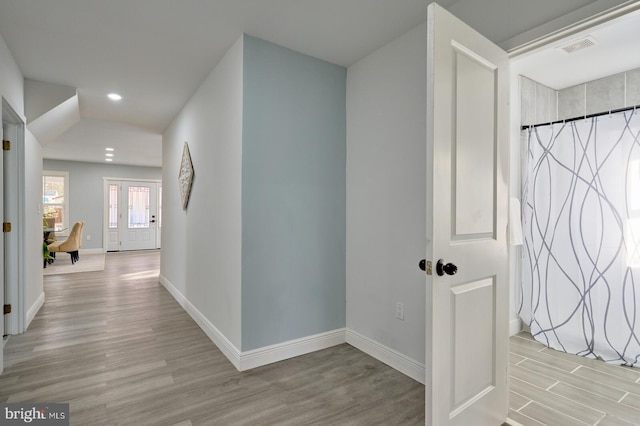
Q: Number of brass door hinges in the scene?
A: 3